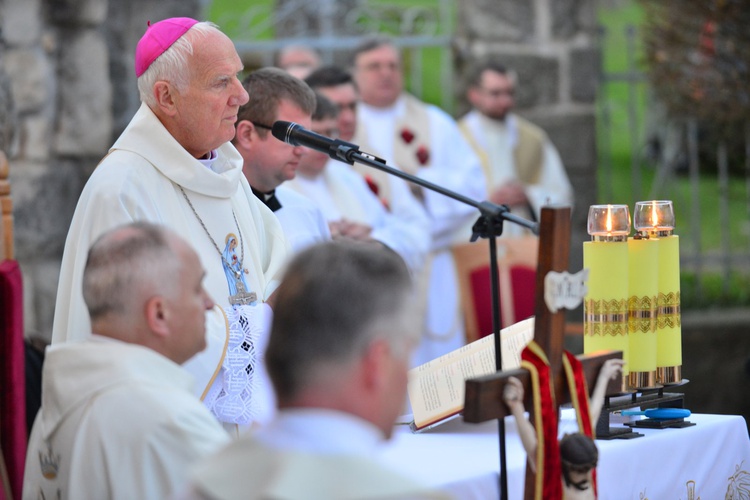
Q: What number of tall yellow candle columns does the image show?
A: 3